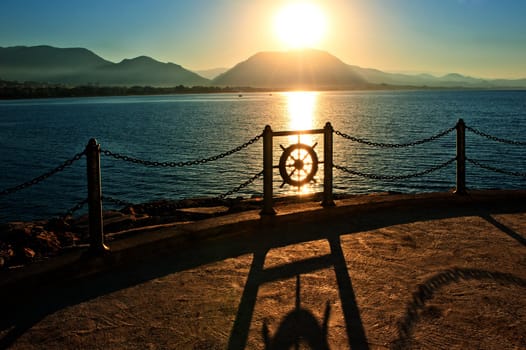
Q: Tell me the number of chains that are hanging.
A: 8